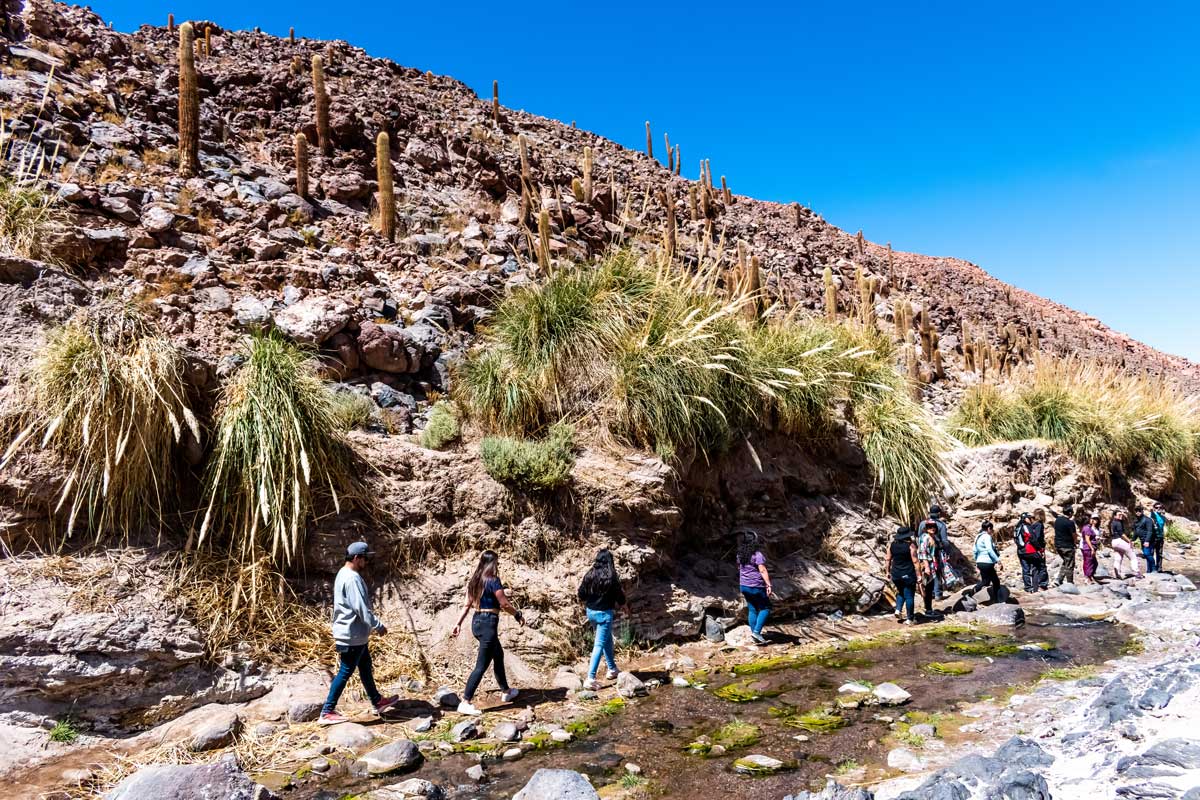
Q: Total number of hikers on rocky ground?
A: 15